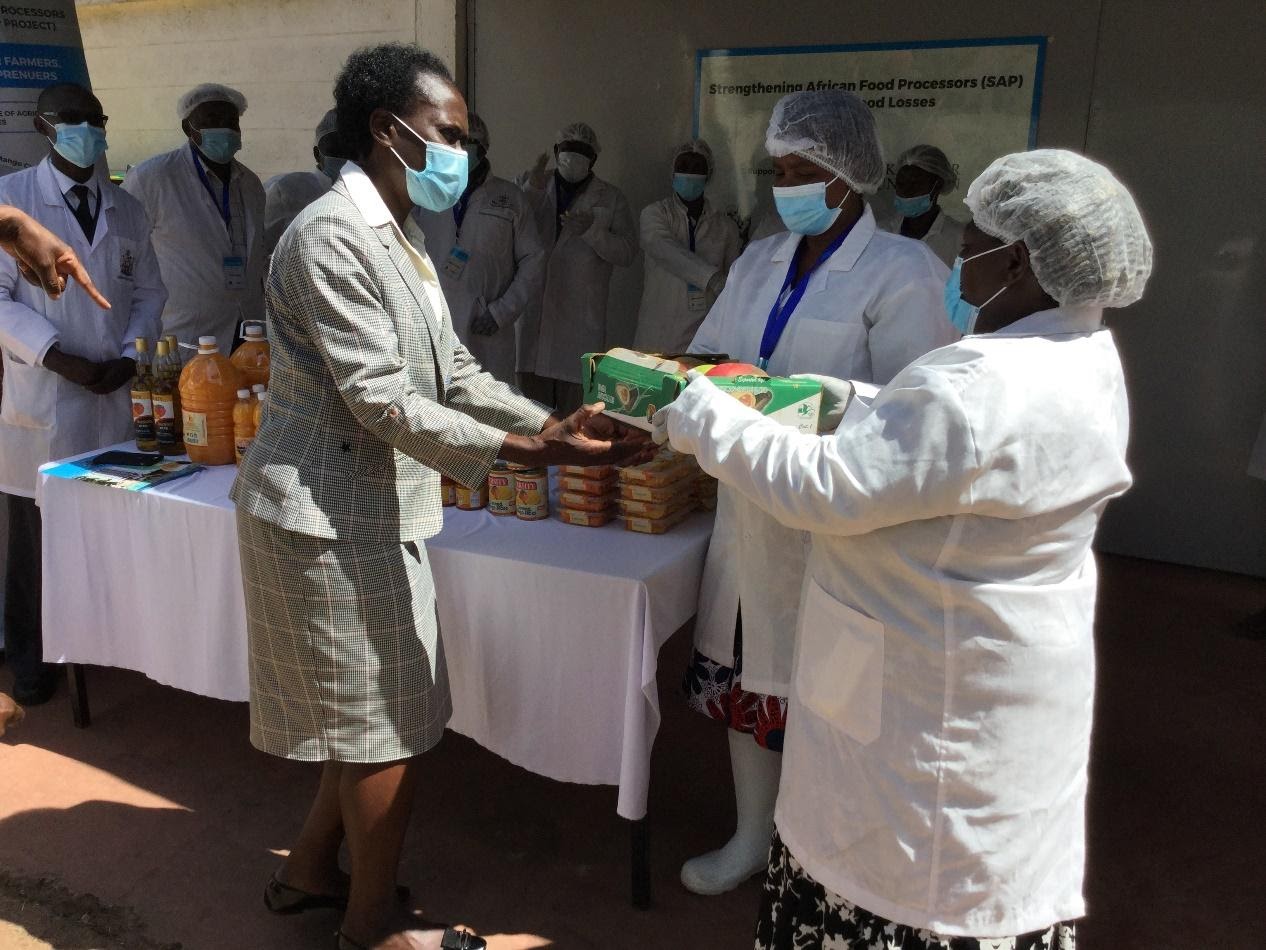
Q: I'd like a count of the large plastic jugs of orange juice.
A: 2